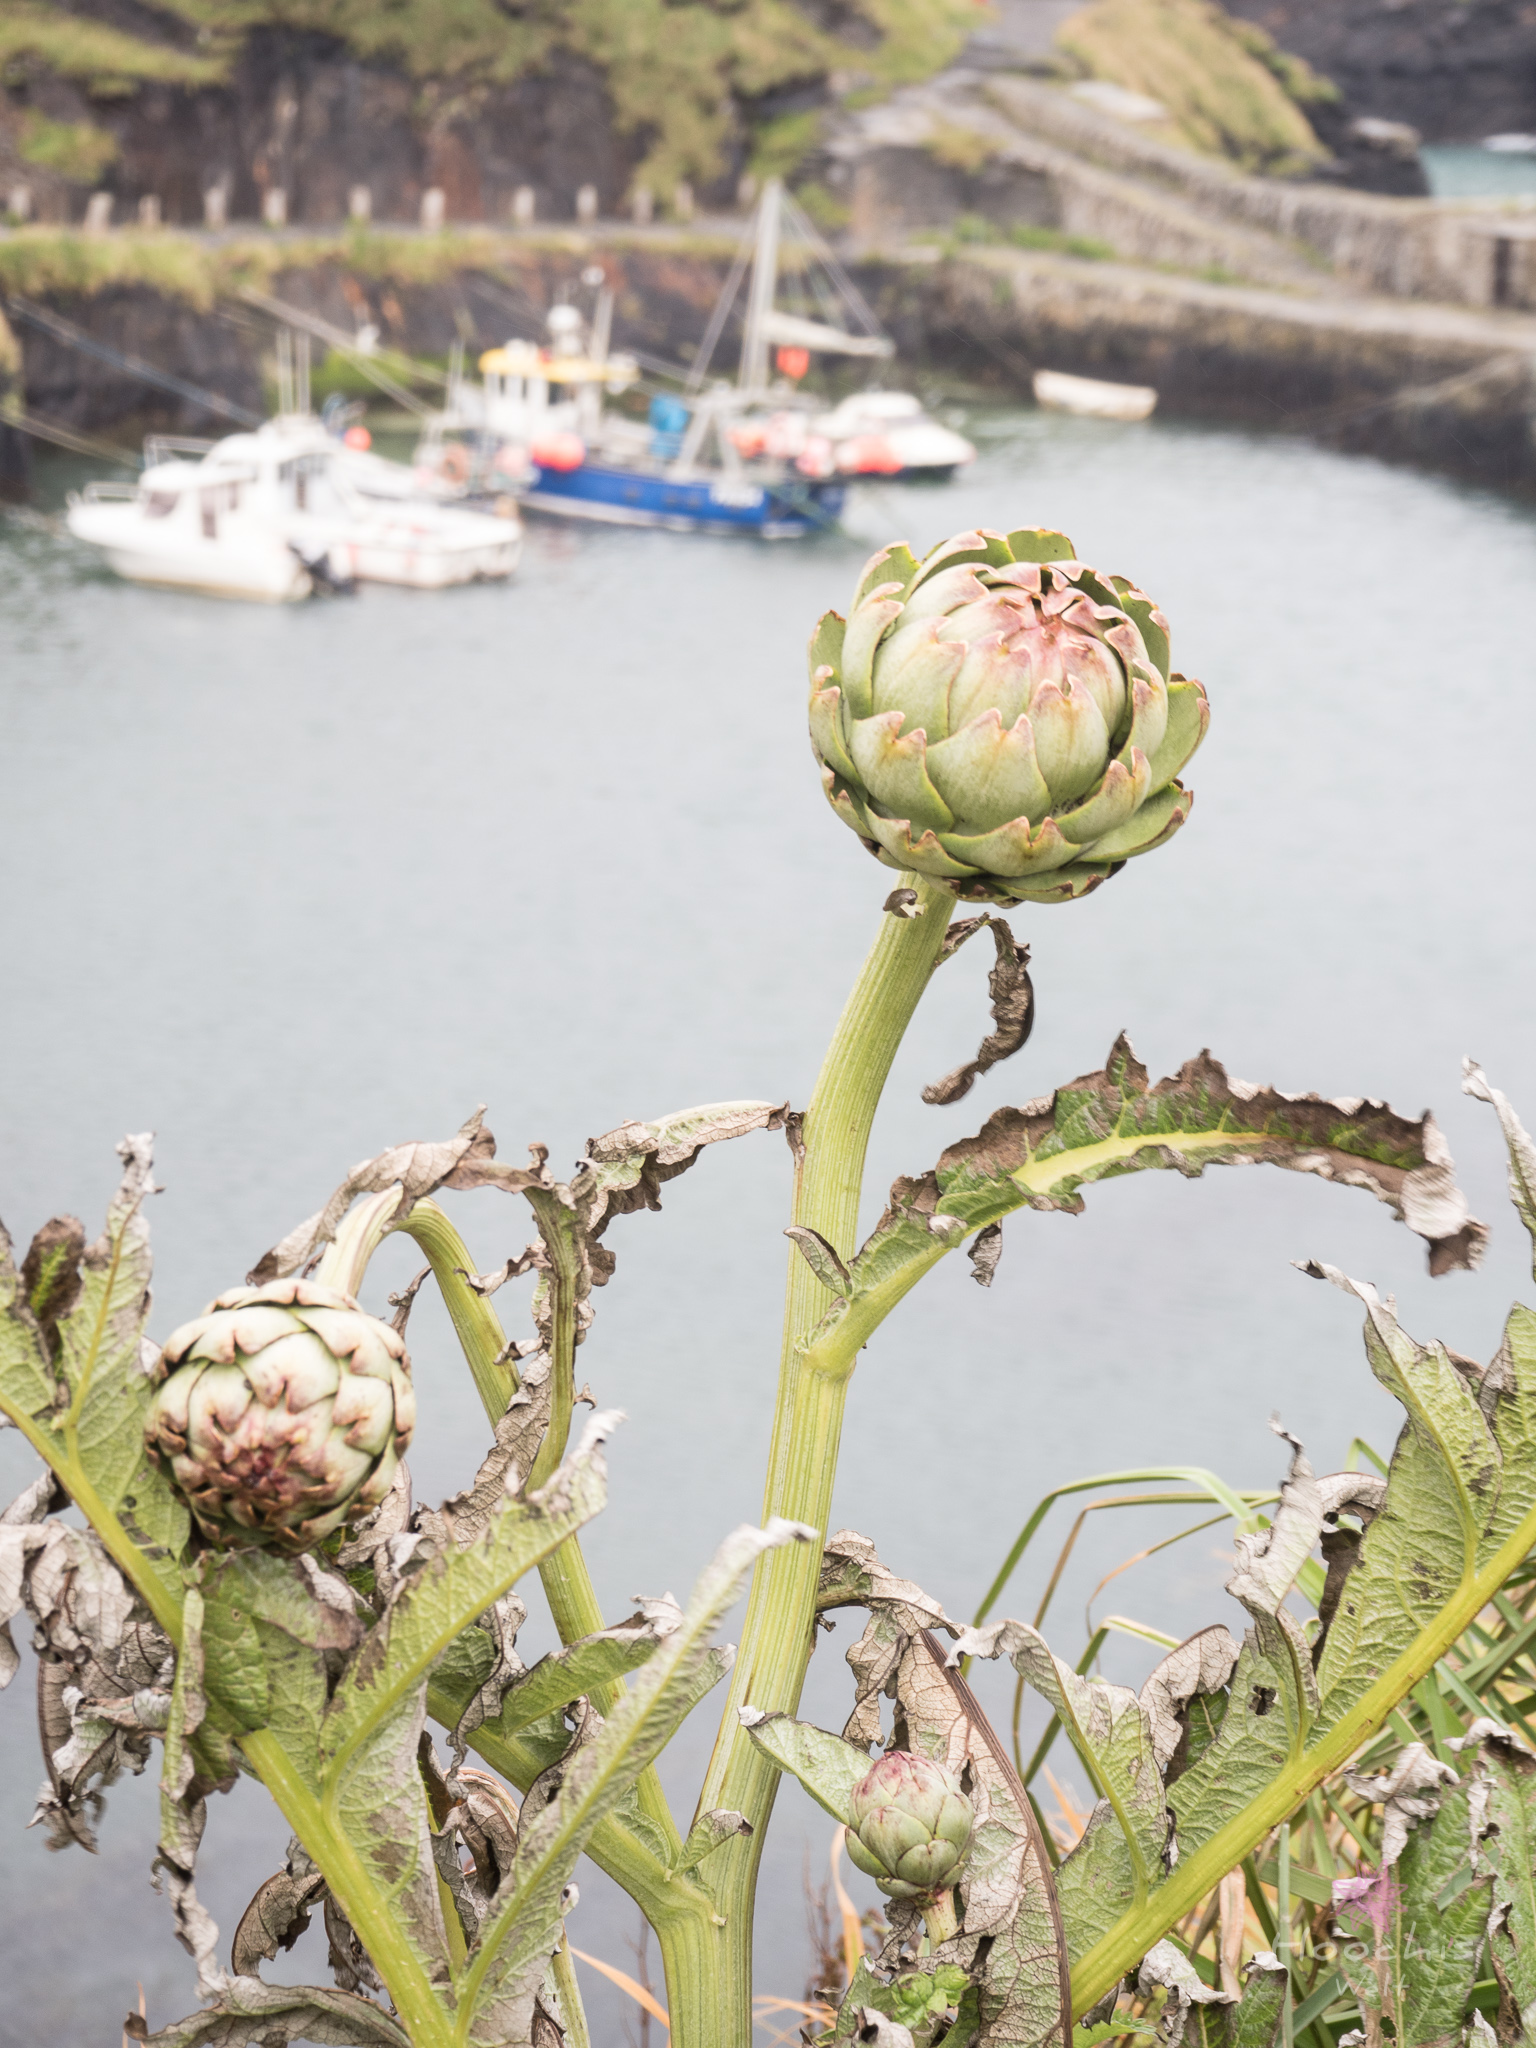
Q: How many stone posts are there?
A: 12